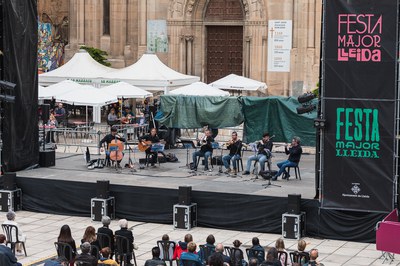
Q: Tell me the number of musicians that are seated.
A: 6